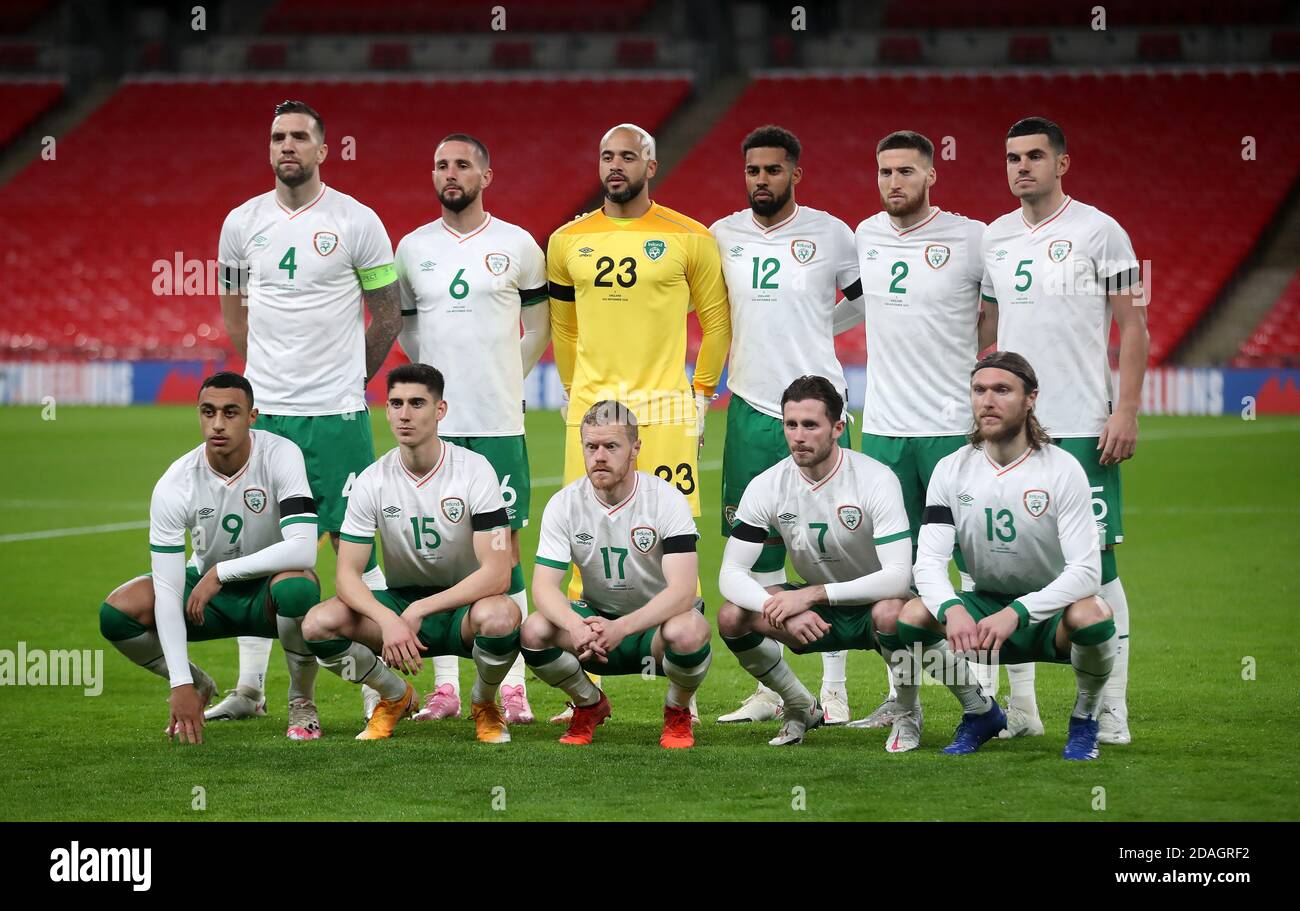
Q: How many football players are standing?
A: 6